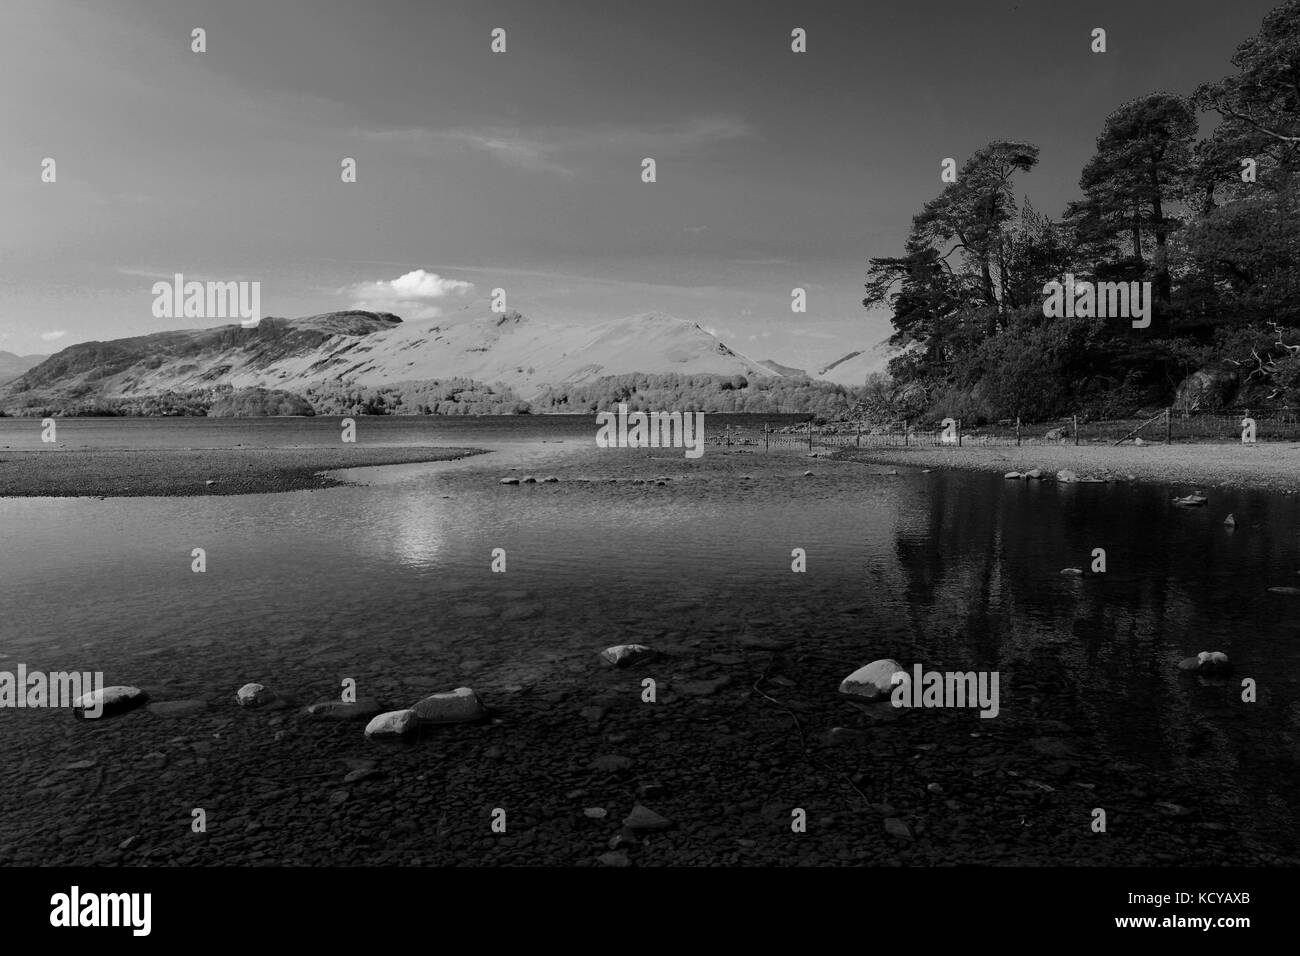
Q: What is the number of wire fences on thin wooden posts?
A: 1